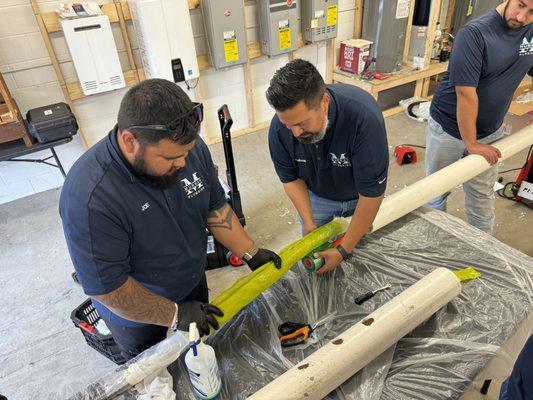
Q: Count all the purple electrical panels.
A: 0